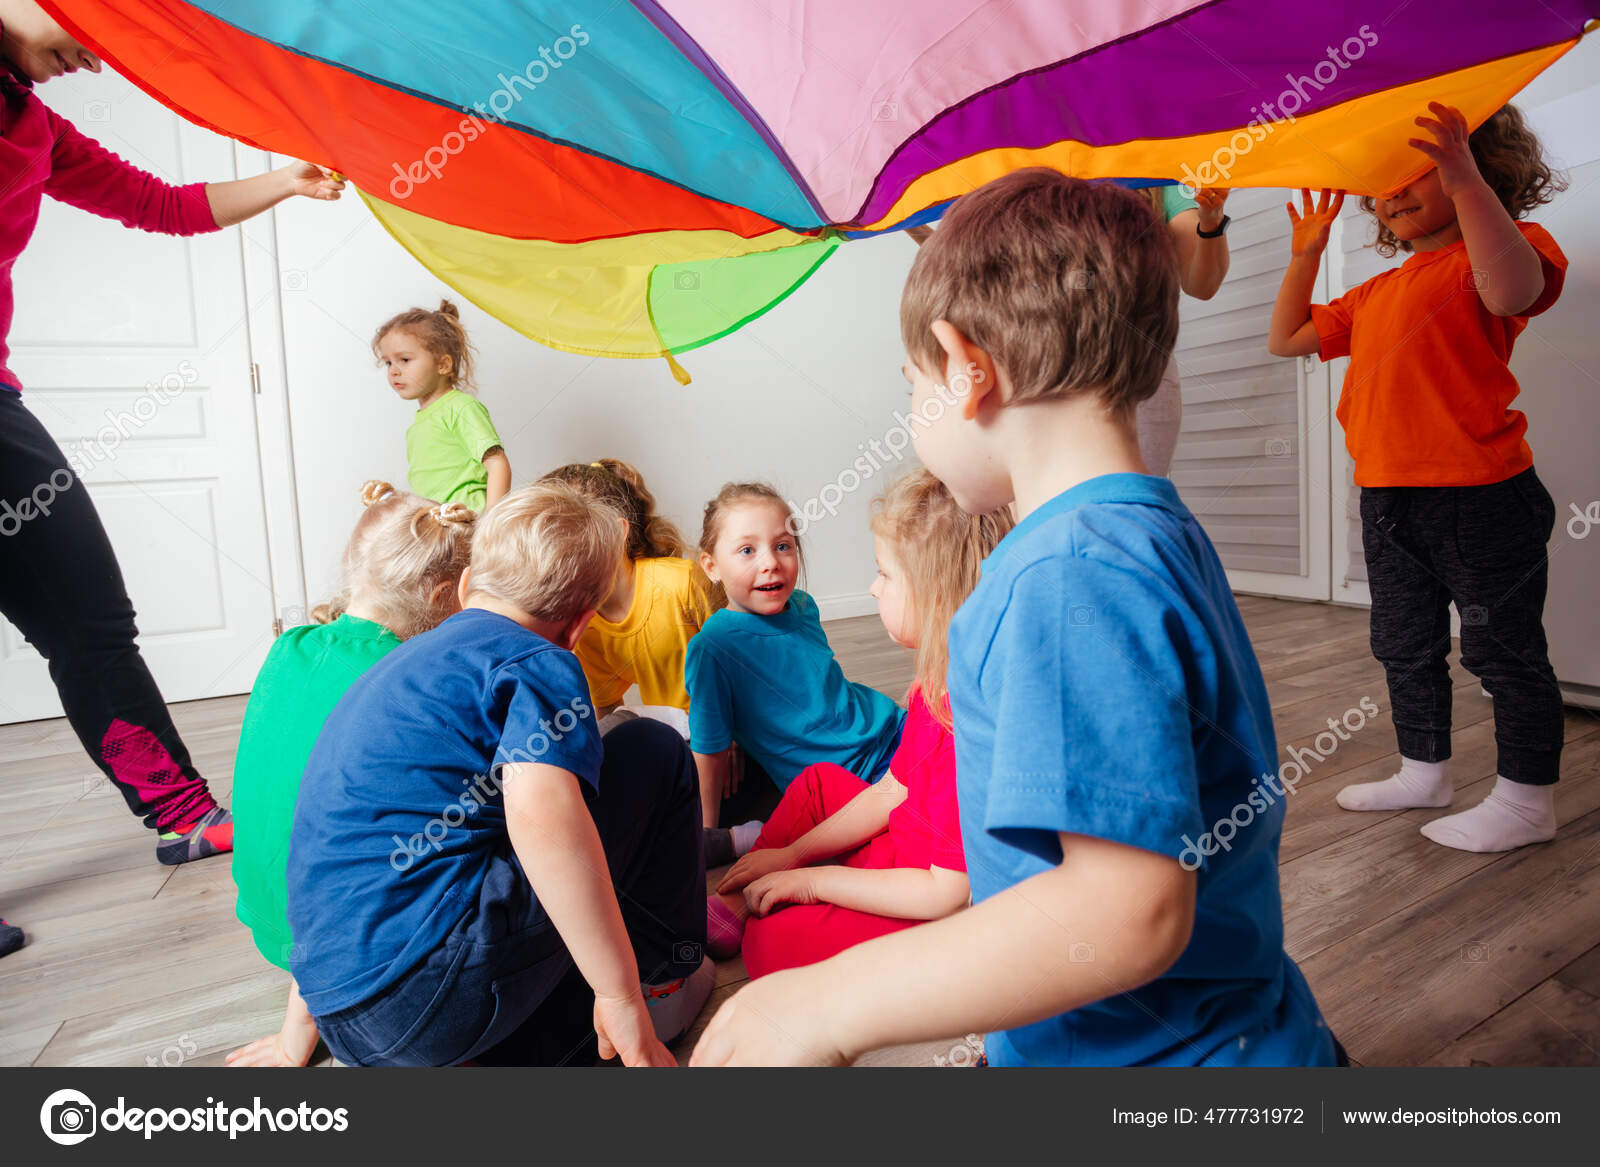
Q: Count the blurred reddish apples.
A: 0